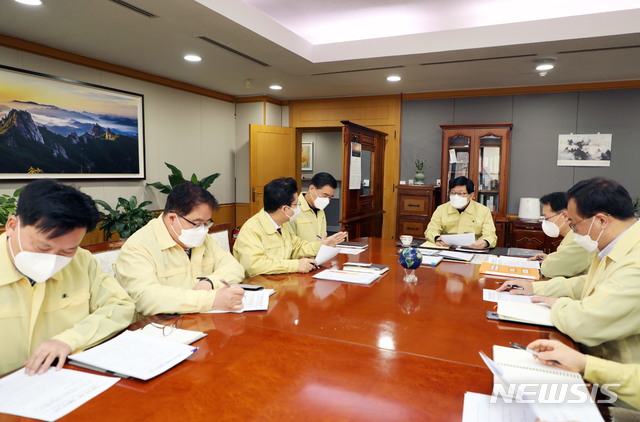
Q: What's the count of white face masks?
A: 7